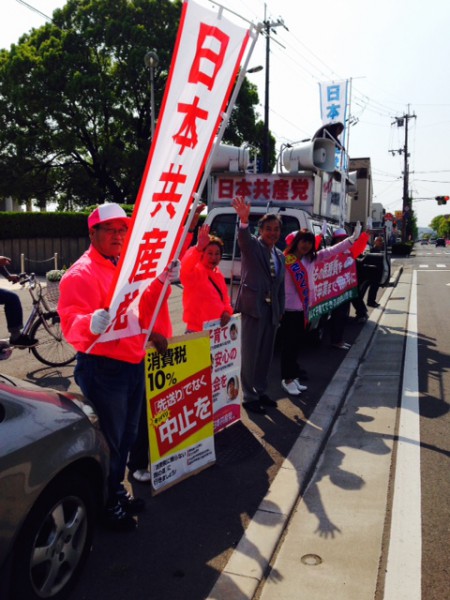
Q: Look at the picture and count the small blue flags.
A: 1